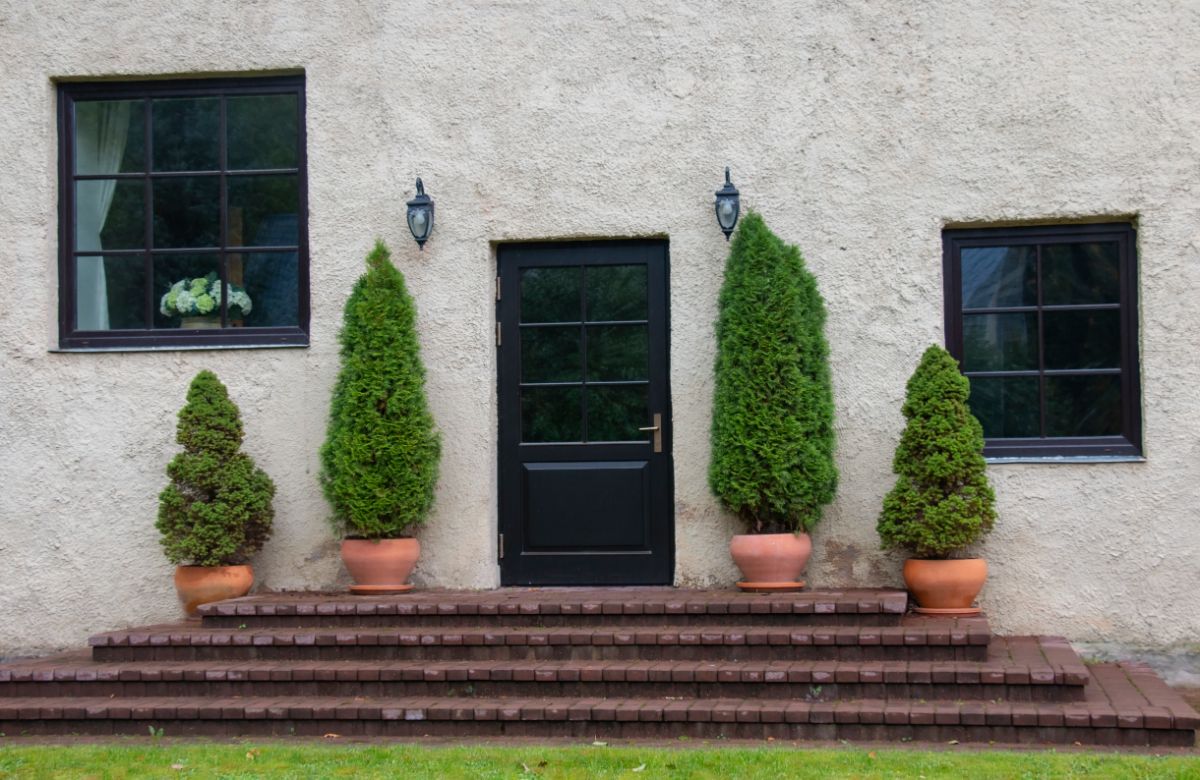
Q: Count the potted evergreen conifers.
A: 4